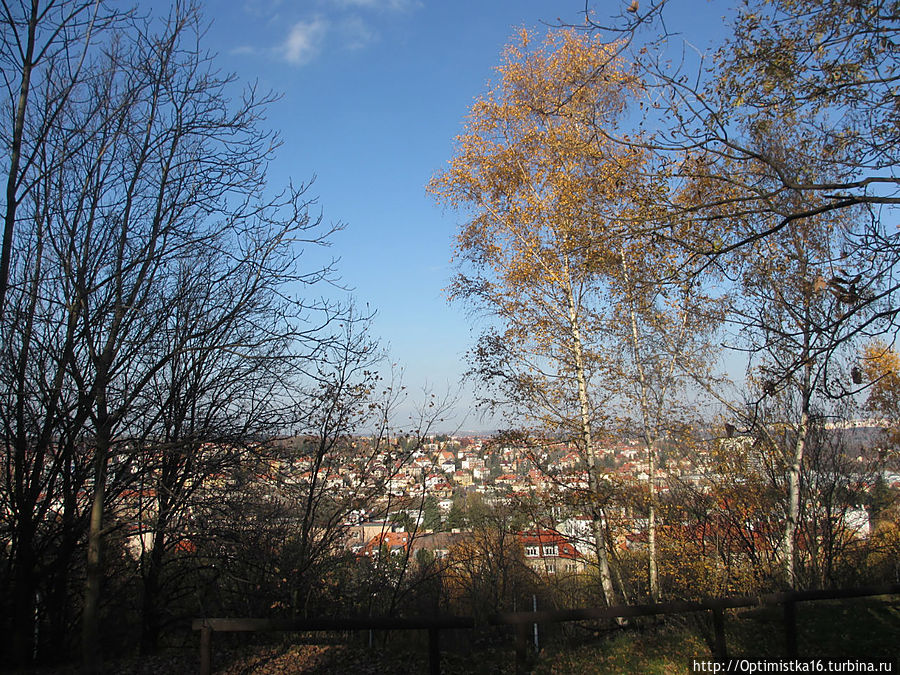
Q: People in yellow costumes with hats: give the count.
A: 0